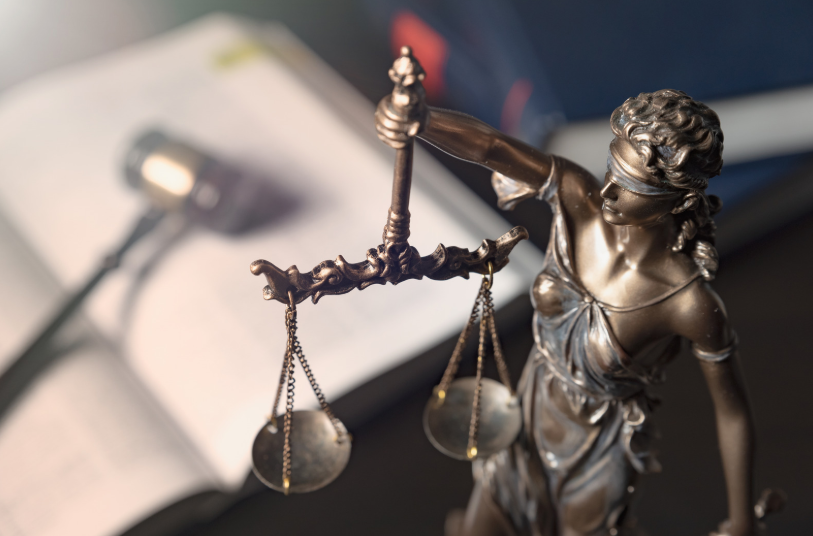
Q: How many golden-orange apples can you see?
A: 0